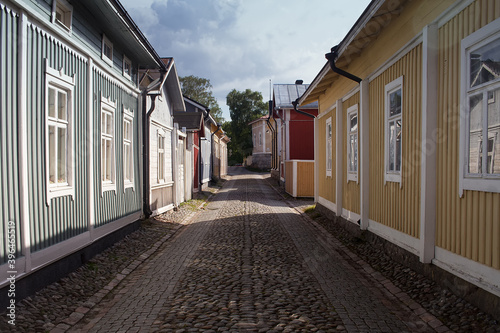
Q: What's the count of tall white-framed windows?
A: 8